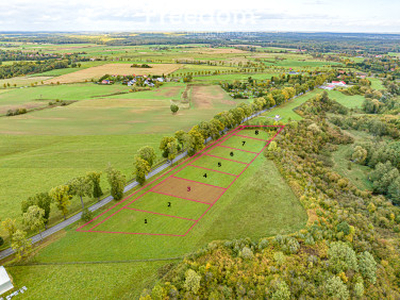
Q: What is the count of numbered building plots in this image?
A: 8